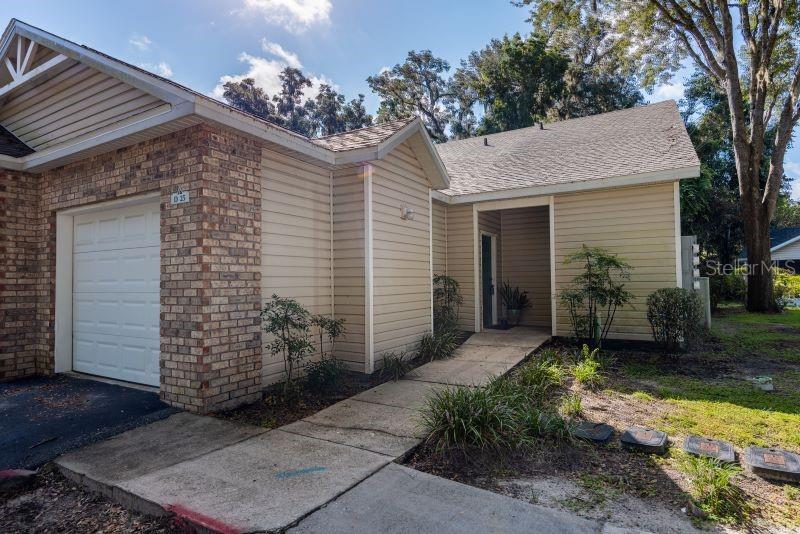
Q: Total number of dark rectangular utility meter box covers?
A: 4